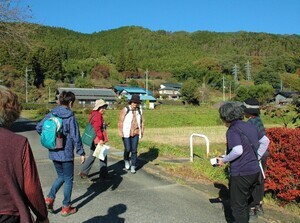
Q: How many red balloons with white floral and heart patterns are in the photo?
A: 0